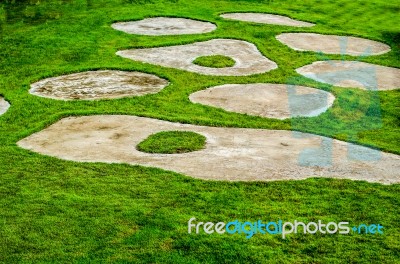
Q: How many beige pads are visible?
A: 9